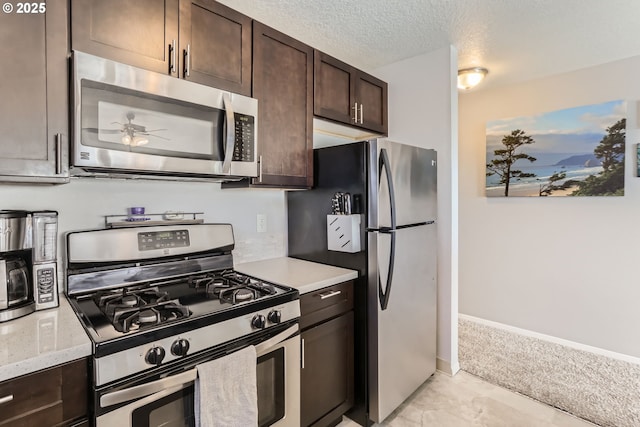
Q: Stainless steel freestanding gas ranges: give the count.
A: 1